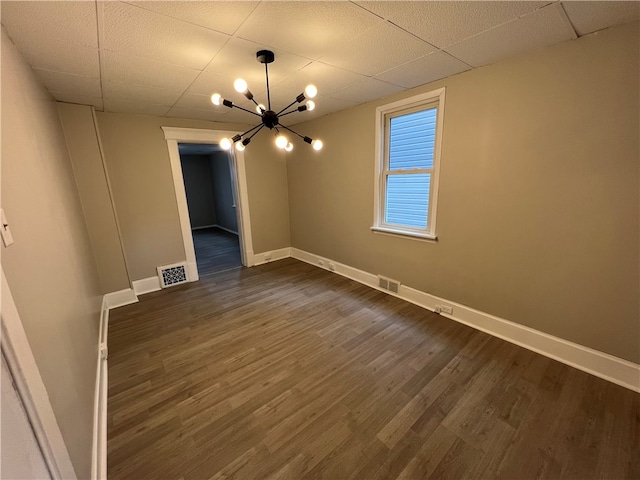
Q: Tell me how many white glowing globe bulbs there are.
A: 10